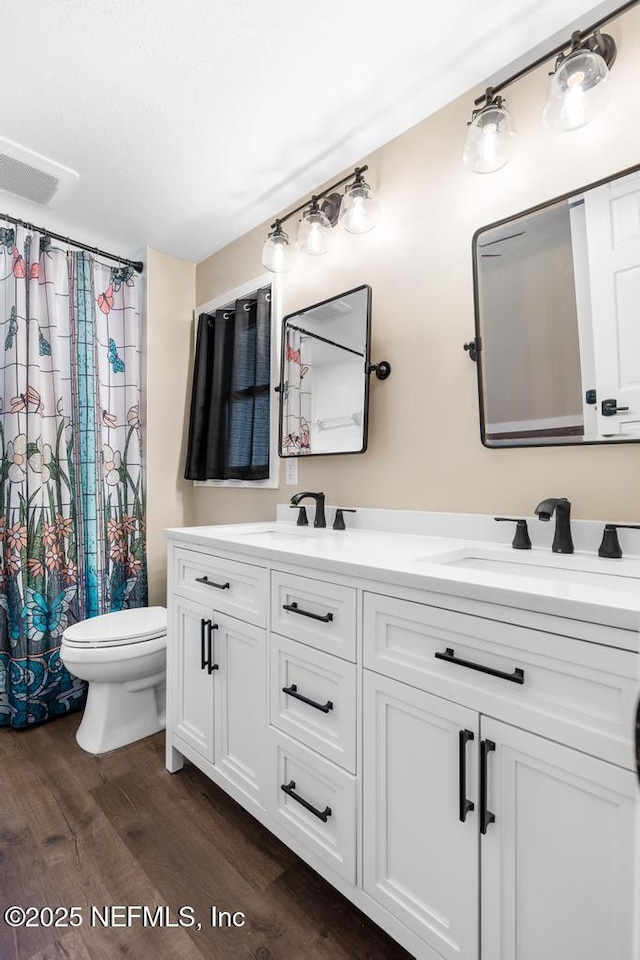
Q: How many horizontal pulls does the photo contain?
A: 5